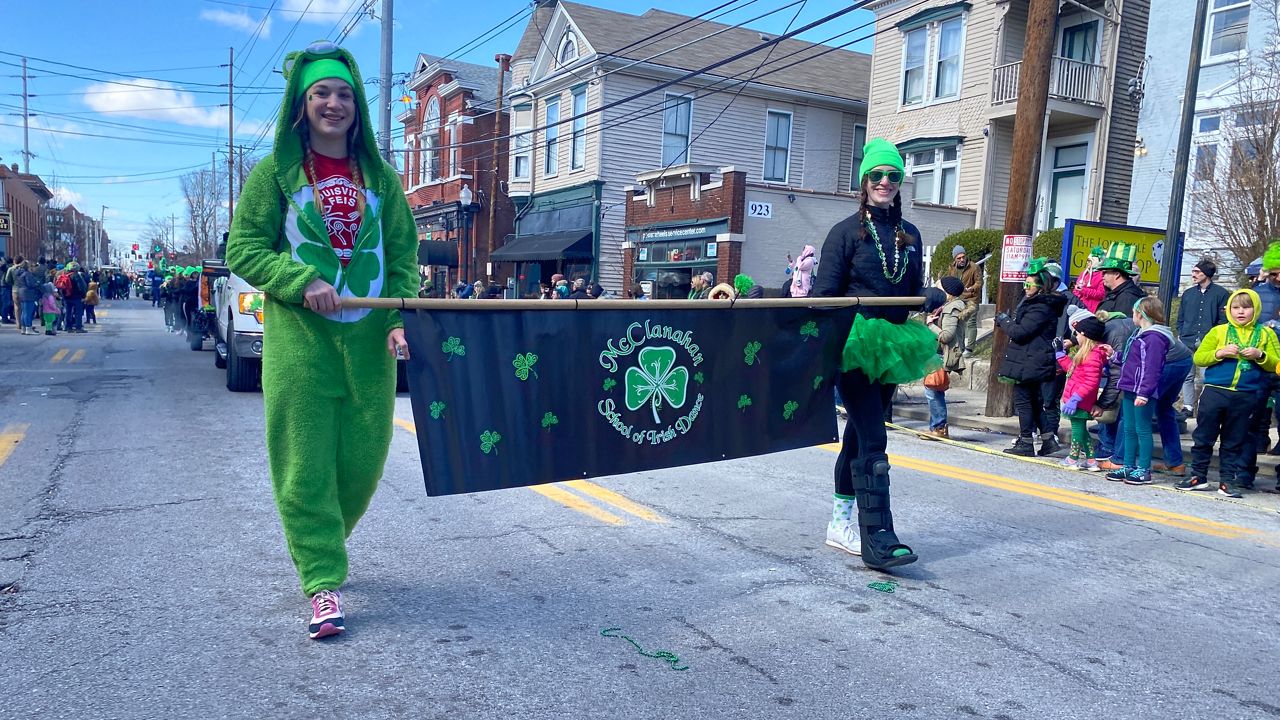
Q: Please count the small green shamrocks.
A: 12